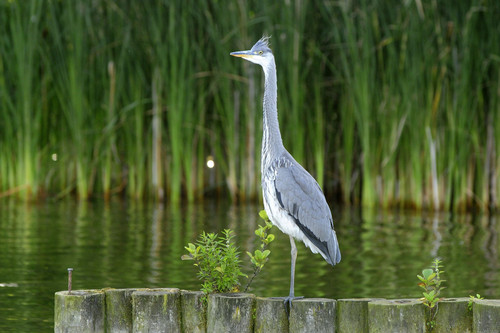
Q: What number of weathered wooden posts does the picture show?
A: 11